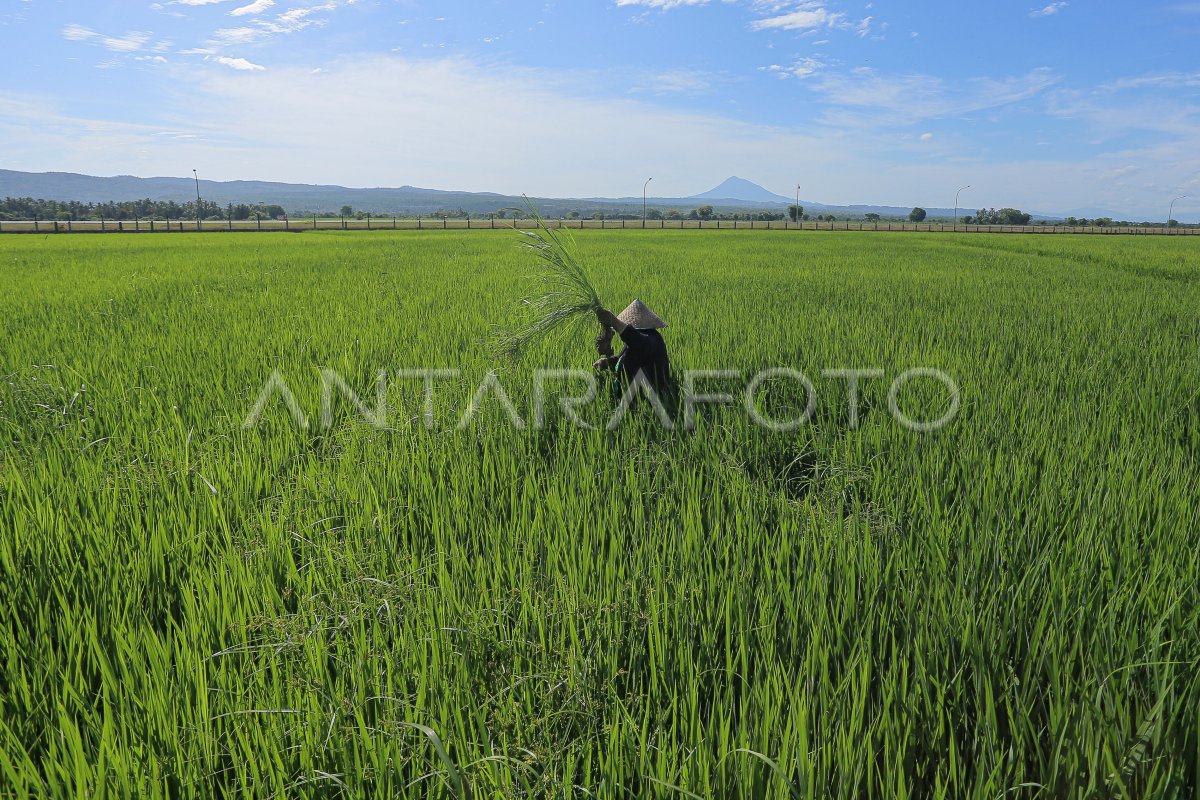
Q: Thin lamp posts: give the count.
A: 5